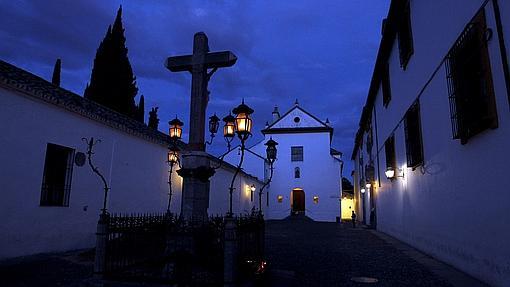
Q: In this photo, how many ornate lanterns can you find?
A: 6